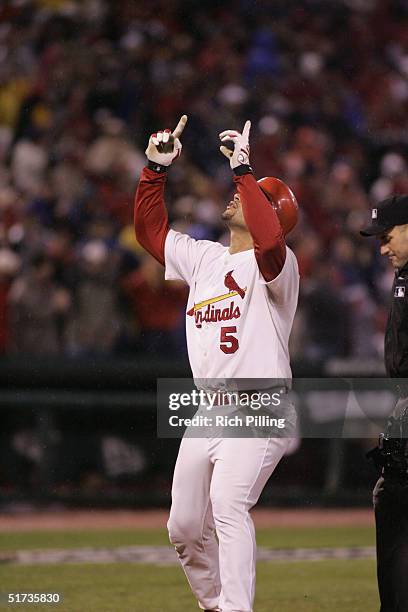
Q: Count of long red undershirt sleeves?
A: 2